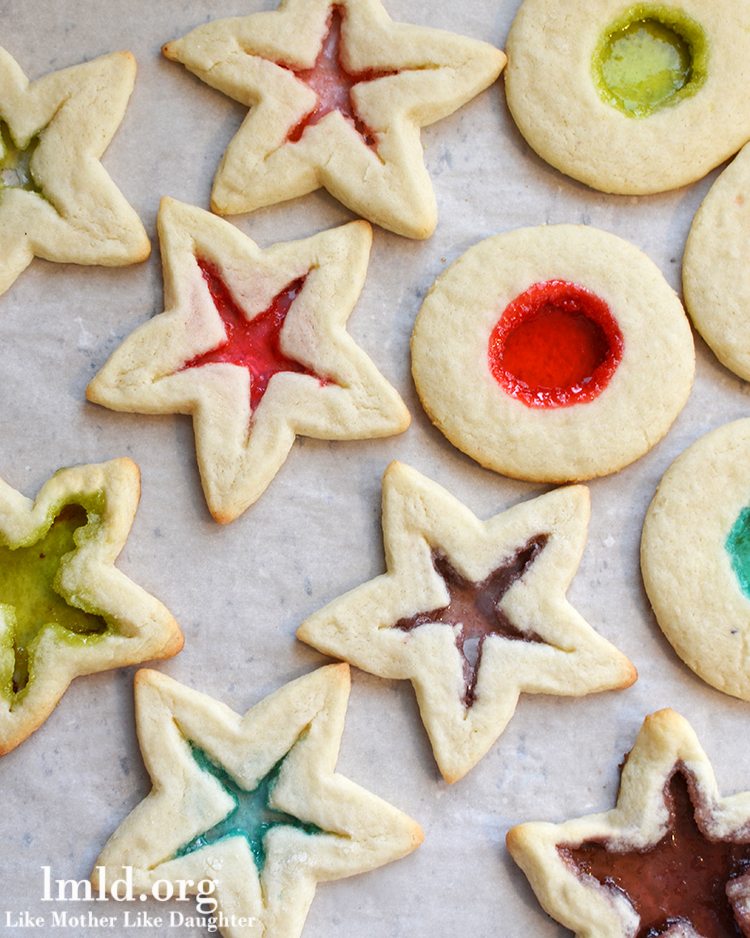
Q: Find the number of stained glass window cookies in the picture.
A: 11